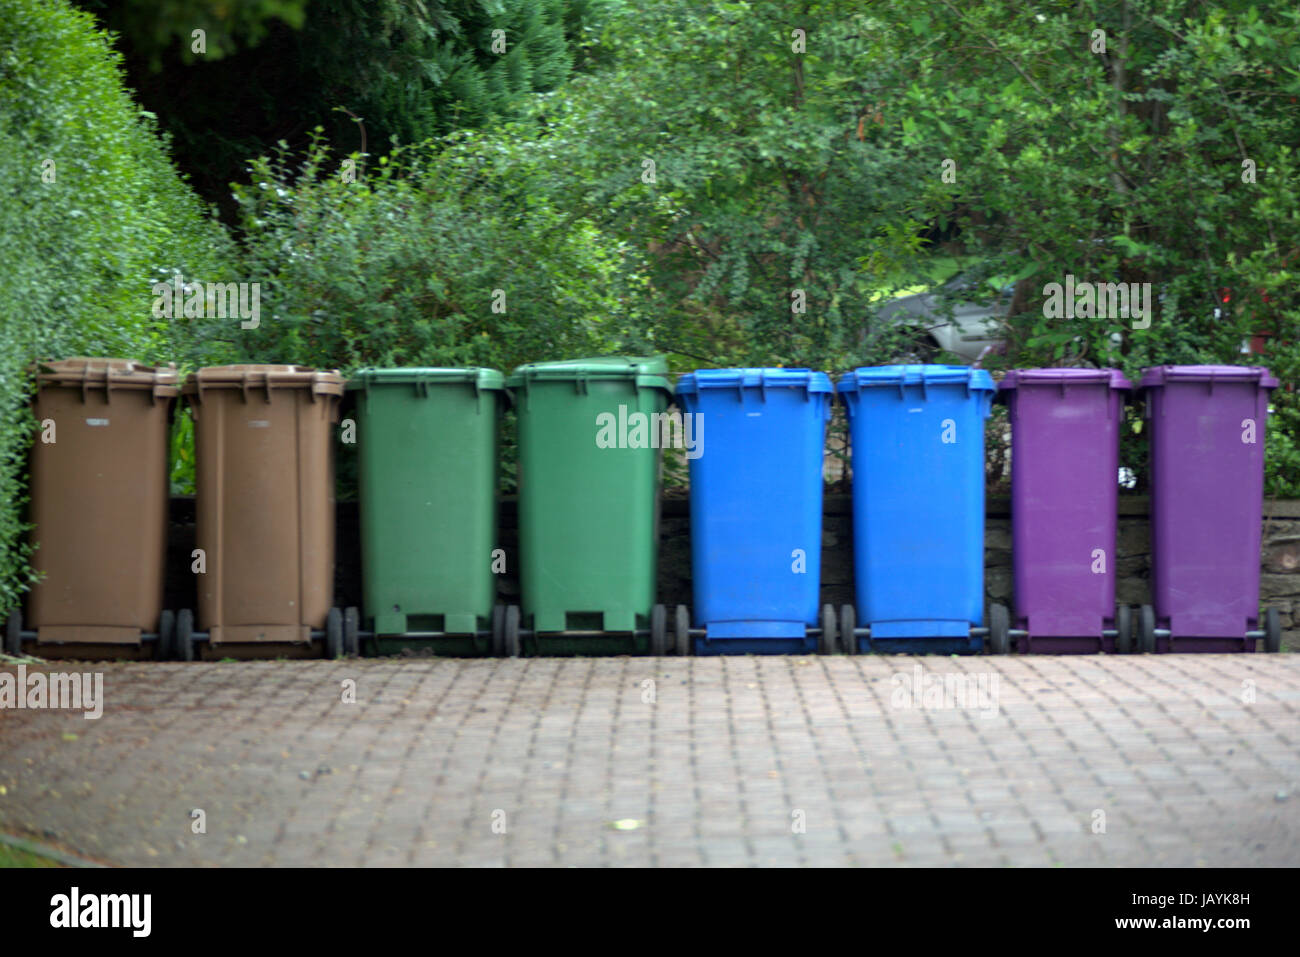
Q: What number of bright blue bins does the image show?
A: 2